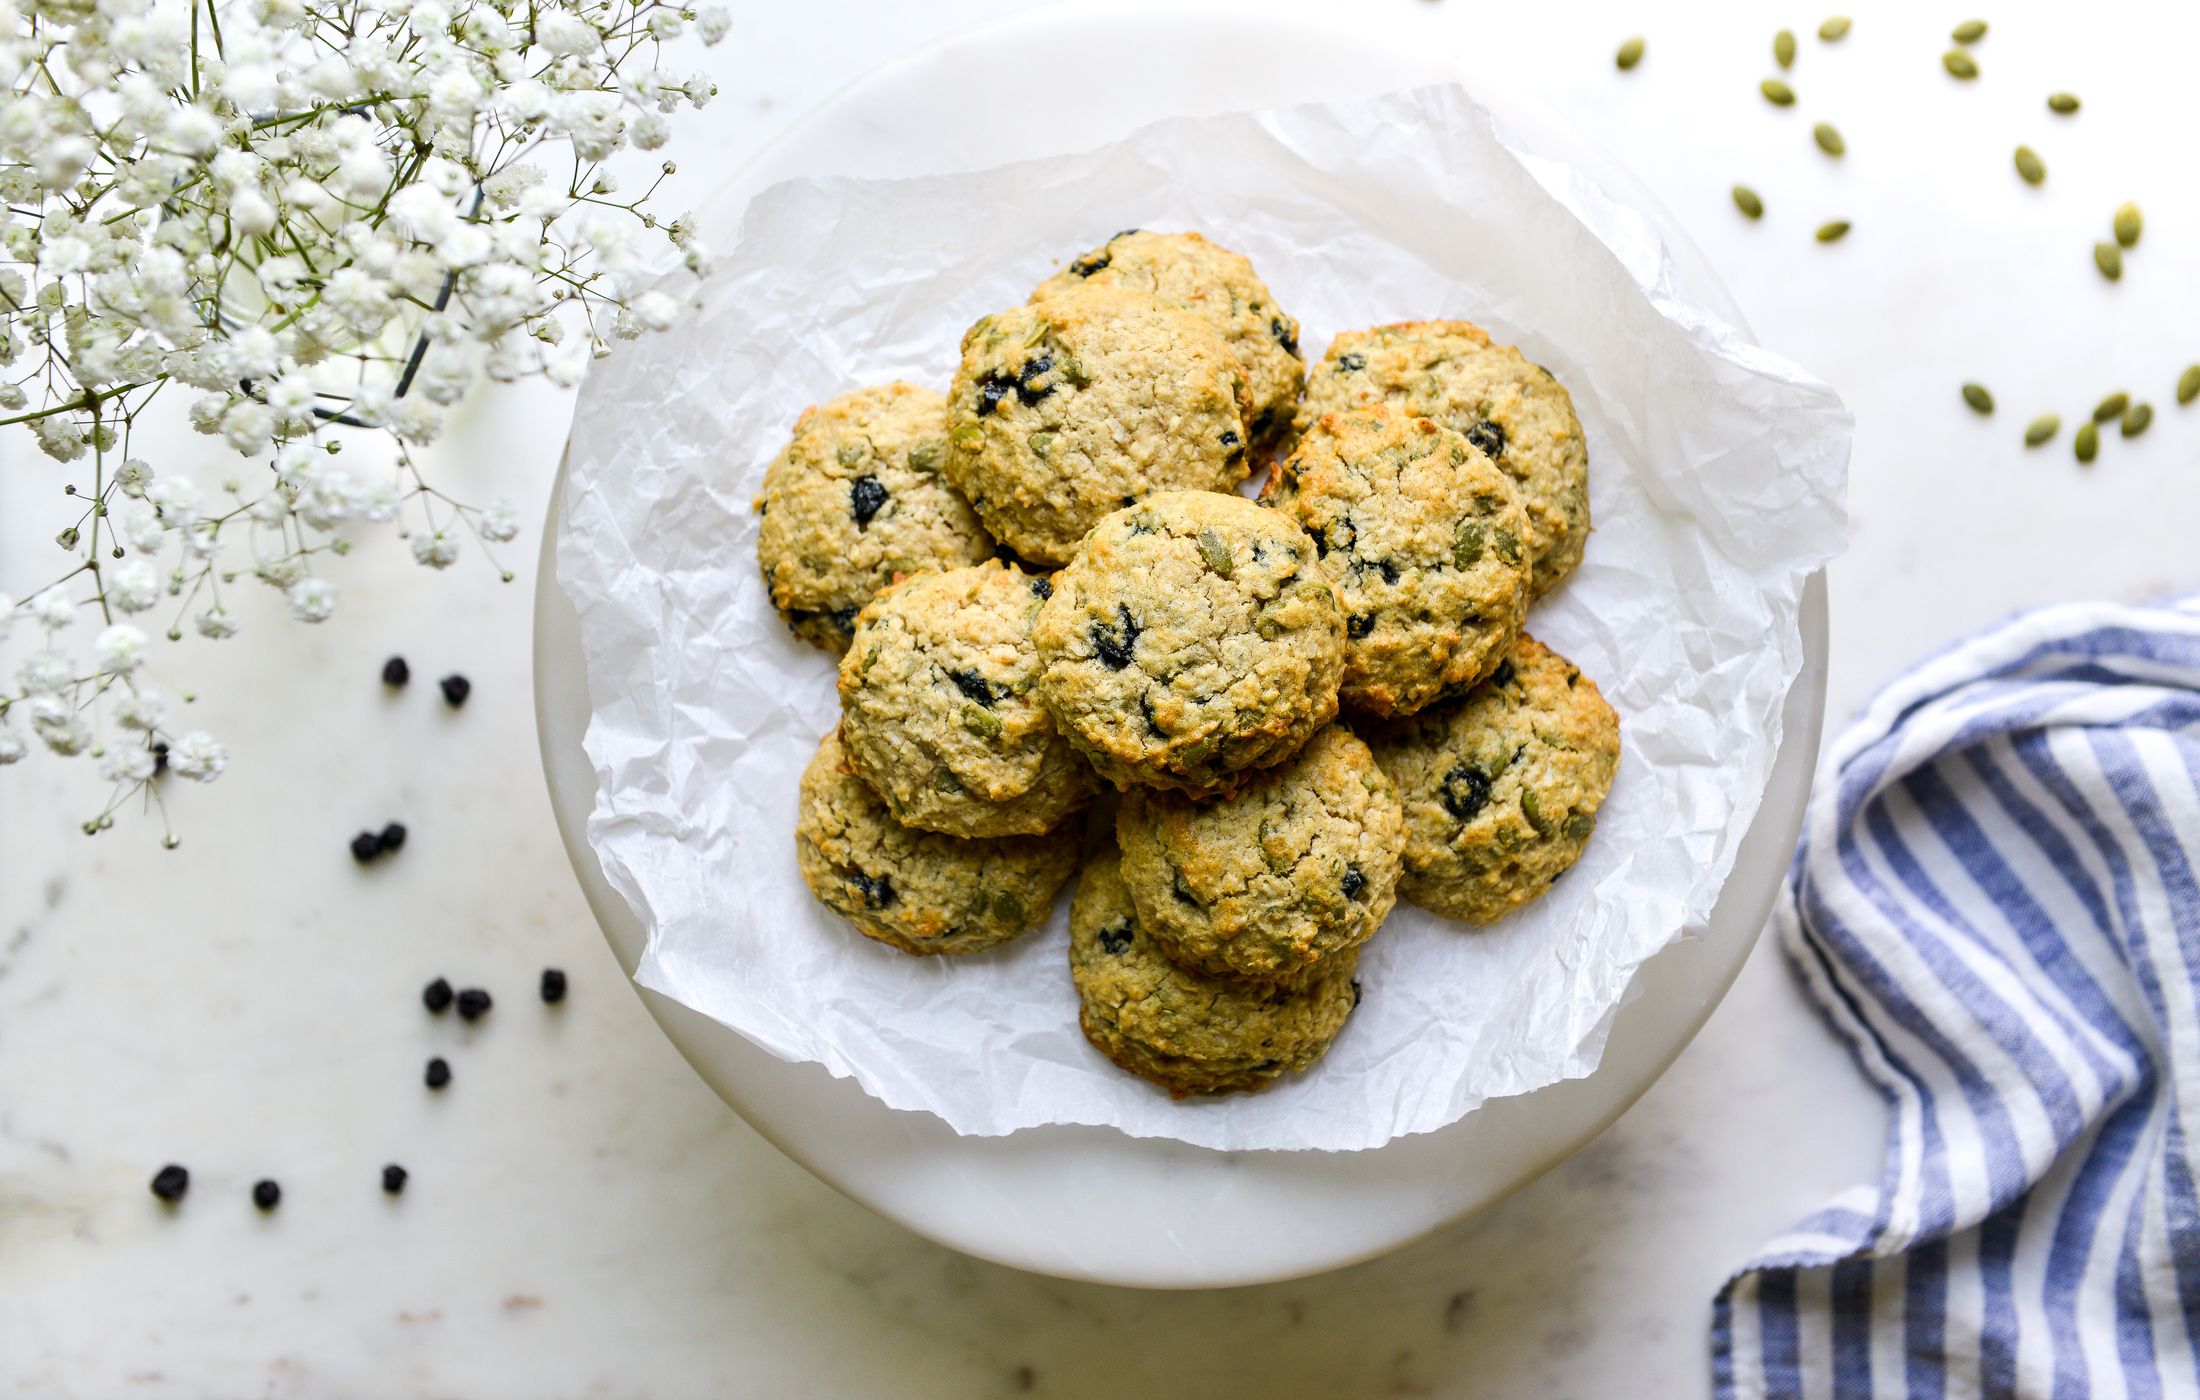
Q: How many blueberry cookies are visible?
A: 11